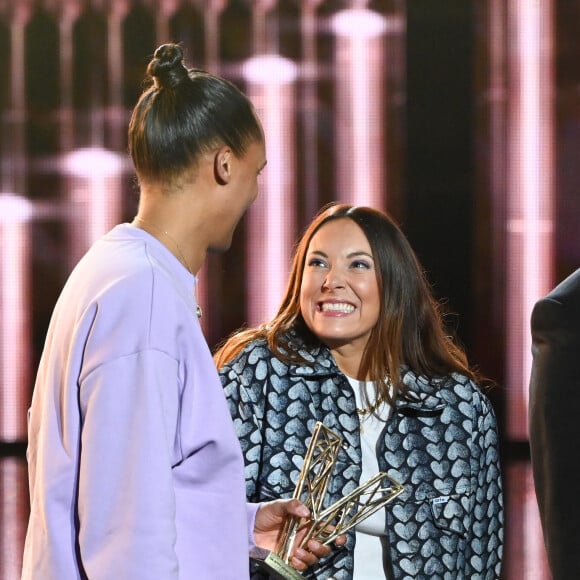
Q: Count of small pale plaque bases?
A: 1